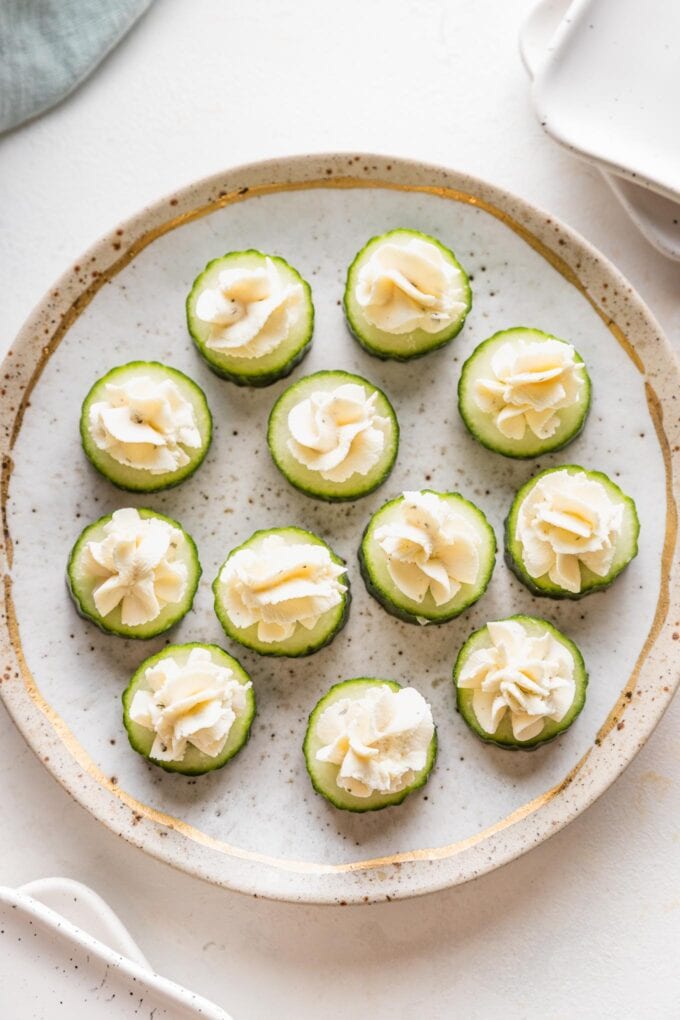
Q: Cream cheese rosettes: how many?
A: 12